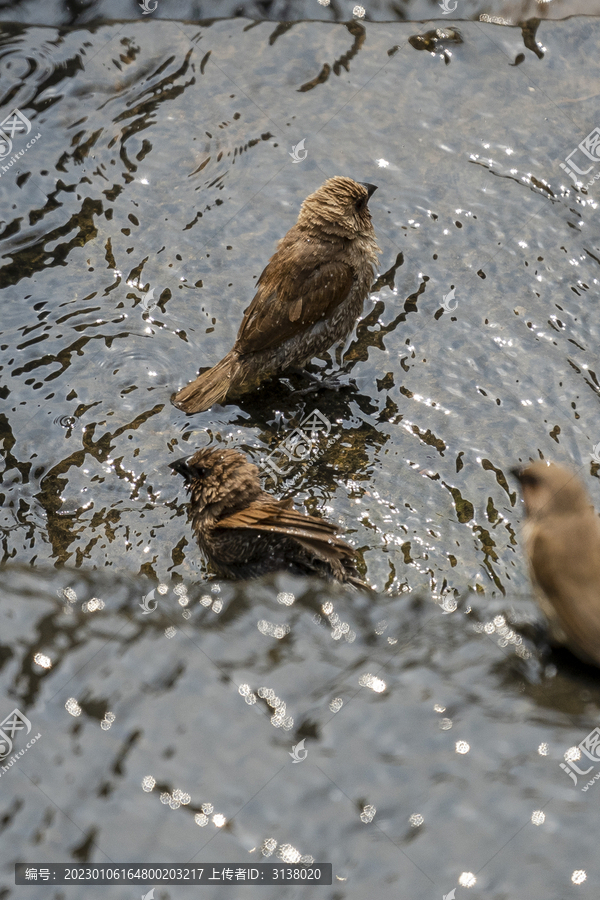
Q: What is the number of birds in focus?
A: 2